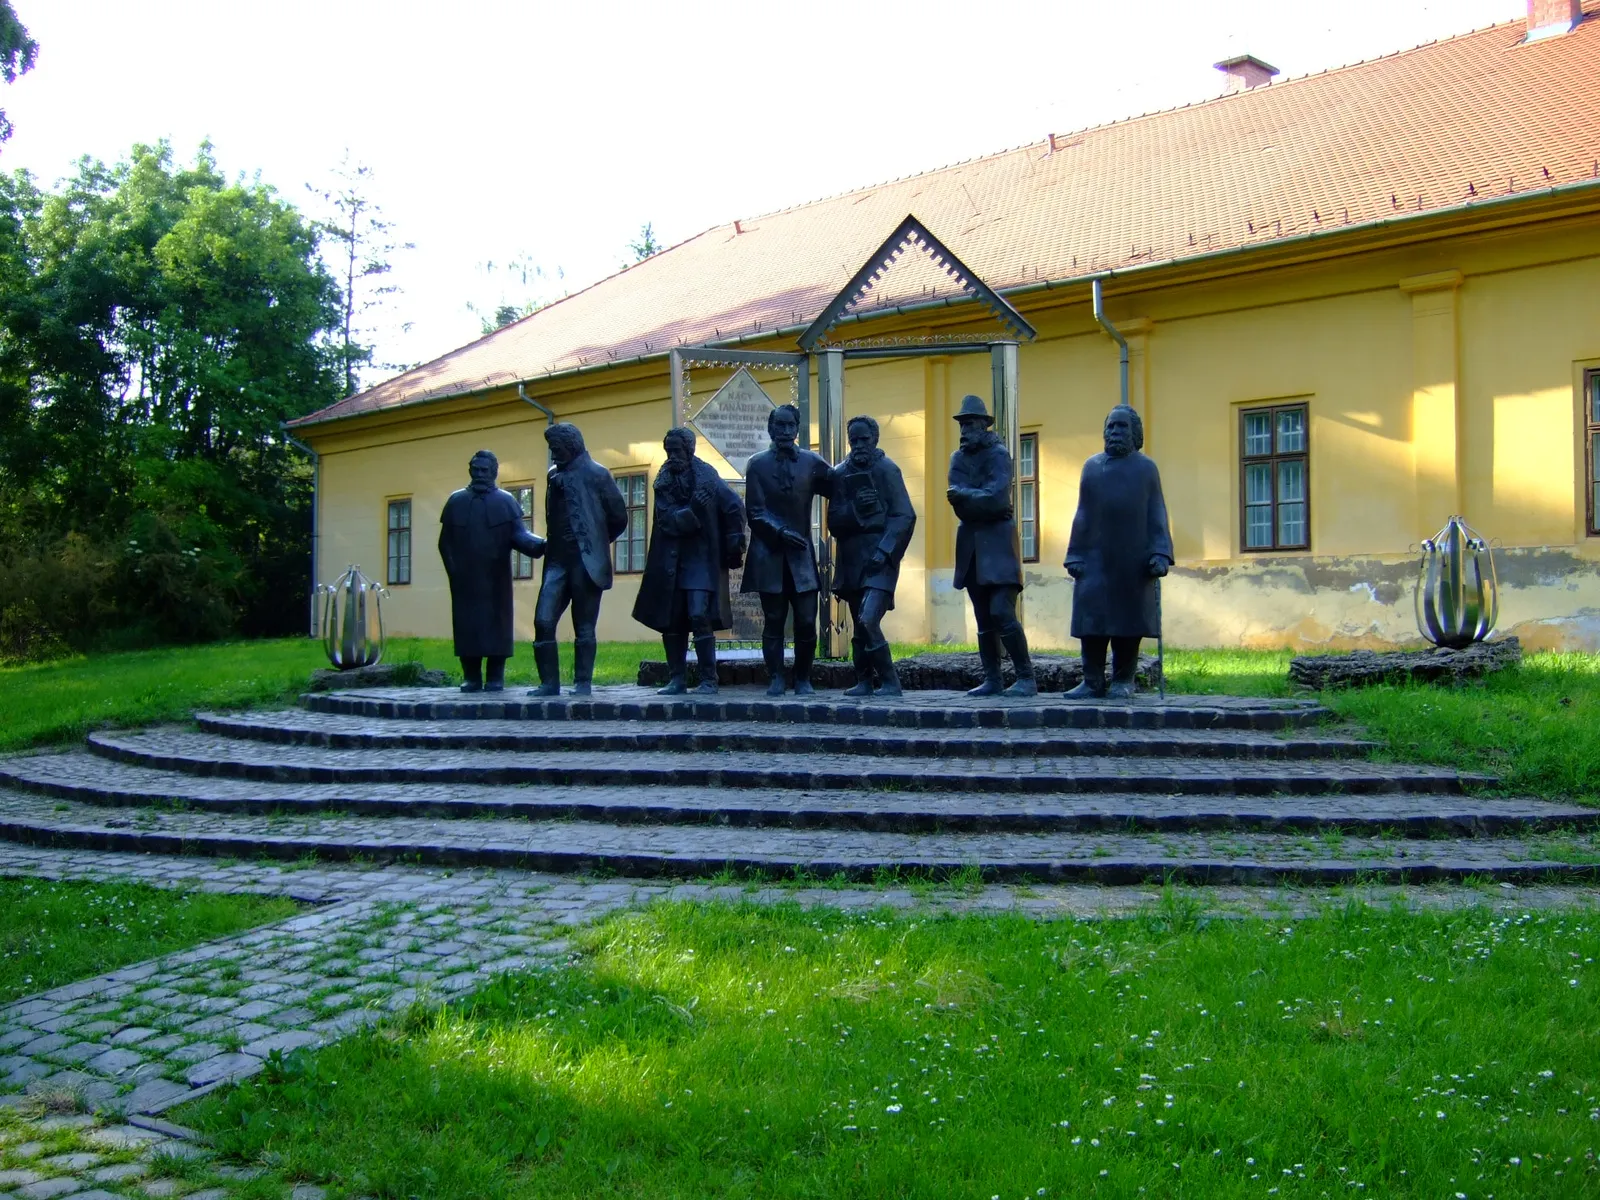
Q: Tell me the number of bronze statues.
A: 7